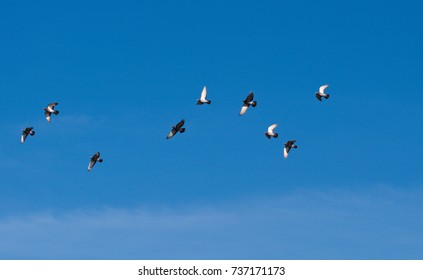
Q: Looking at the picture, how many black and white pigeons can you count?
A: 9